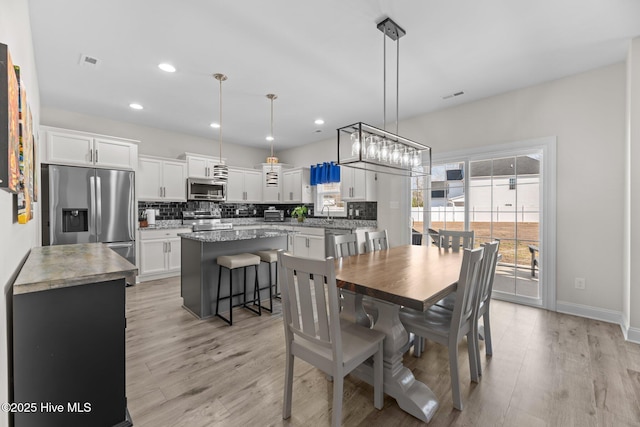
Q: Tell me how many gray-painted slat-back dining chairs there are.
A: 6